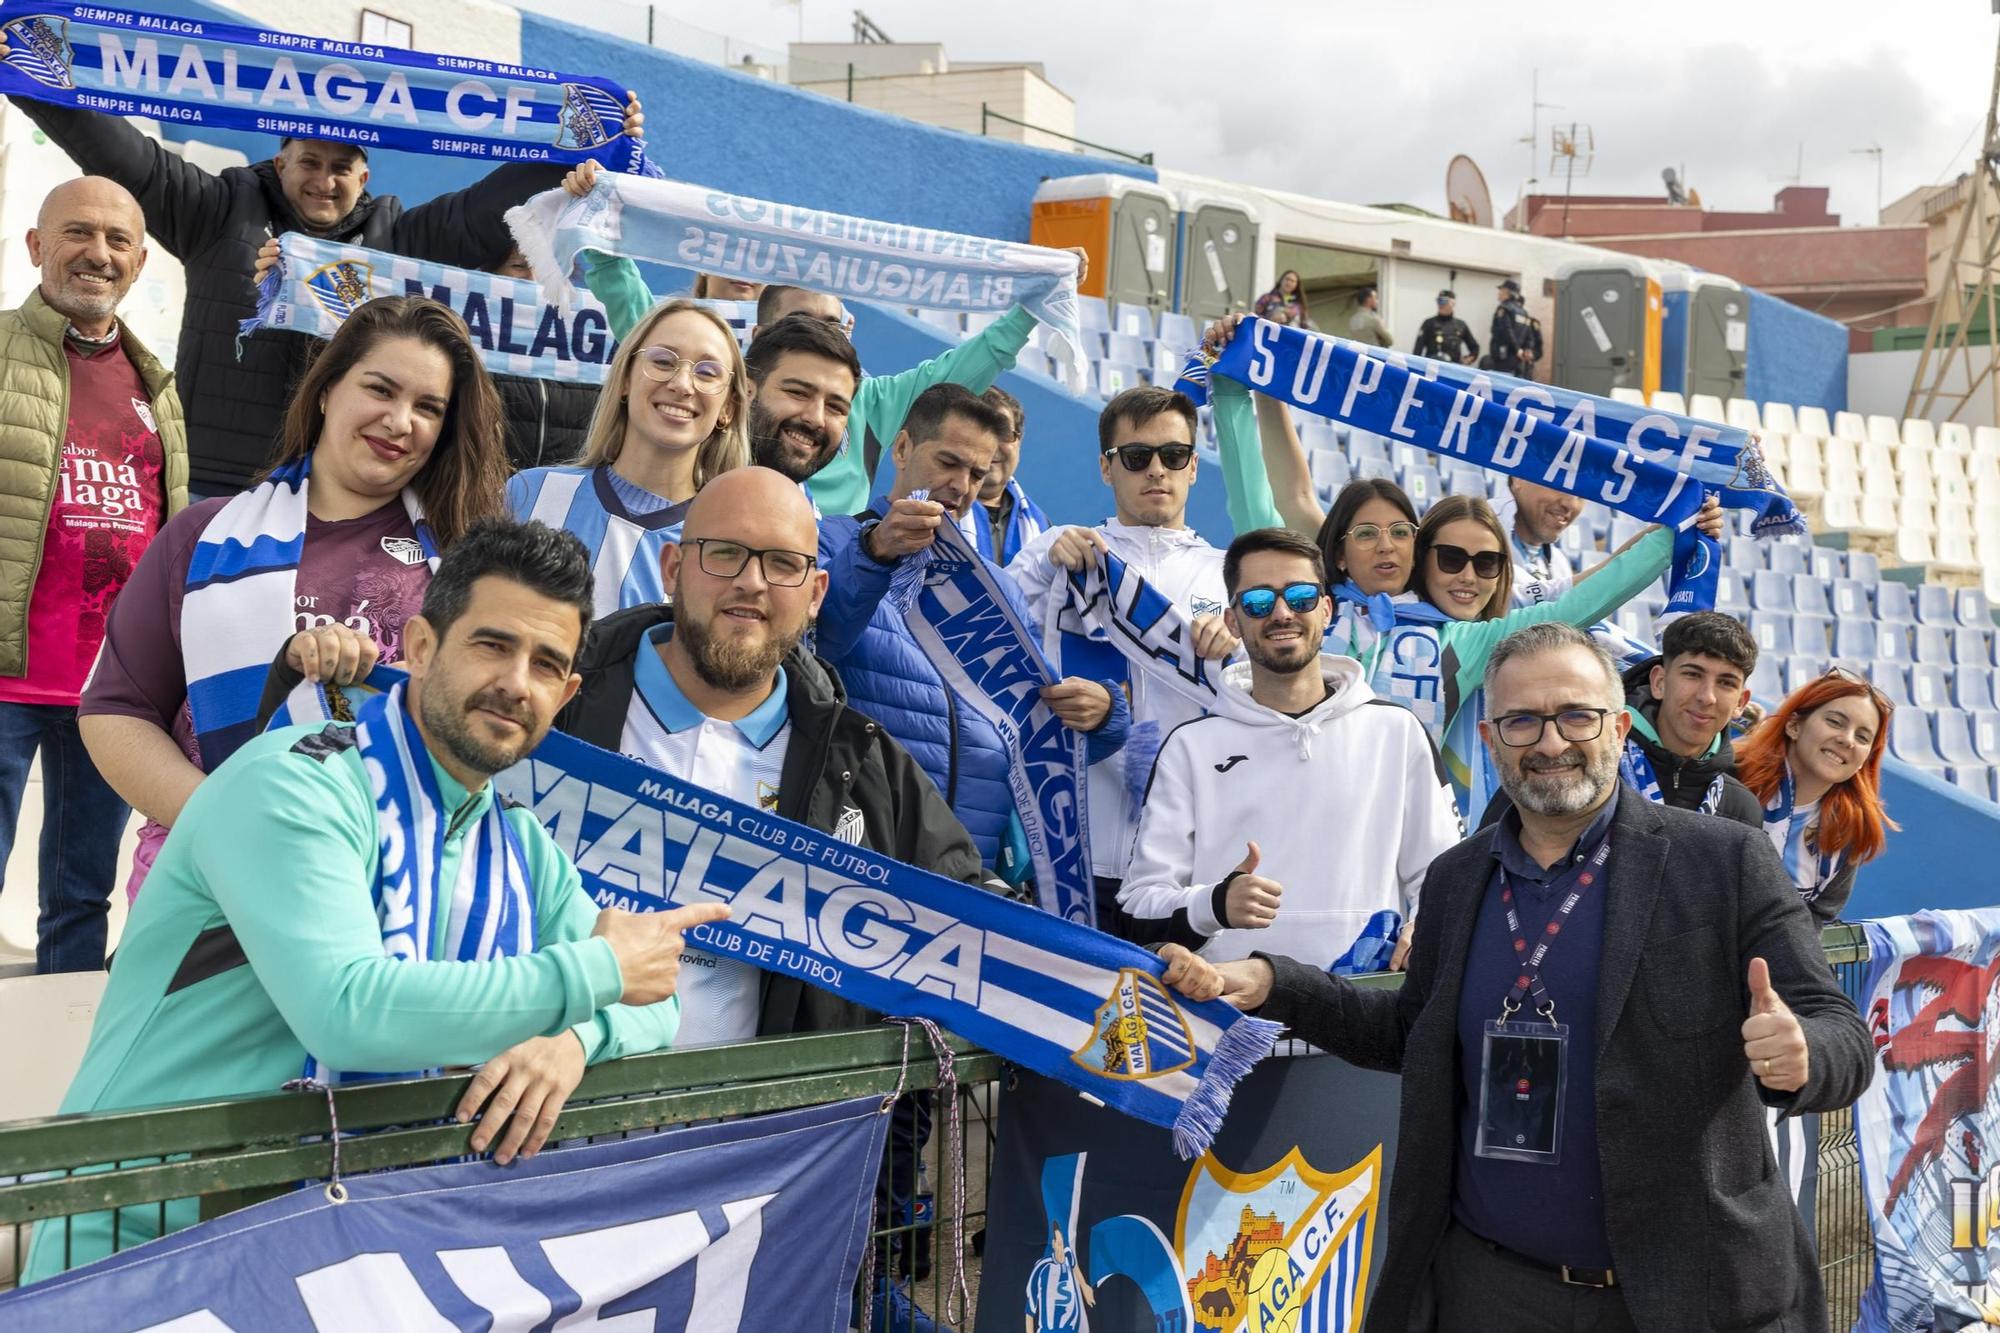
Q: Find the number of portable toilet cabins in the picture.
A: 4